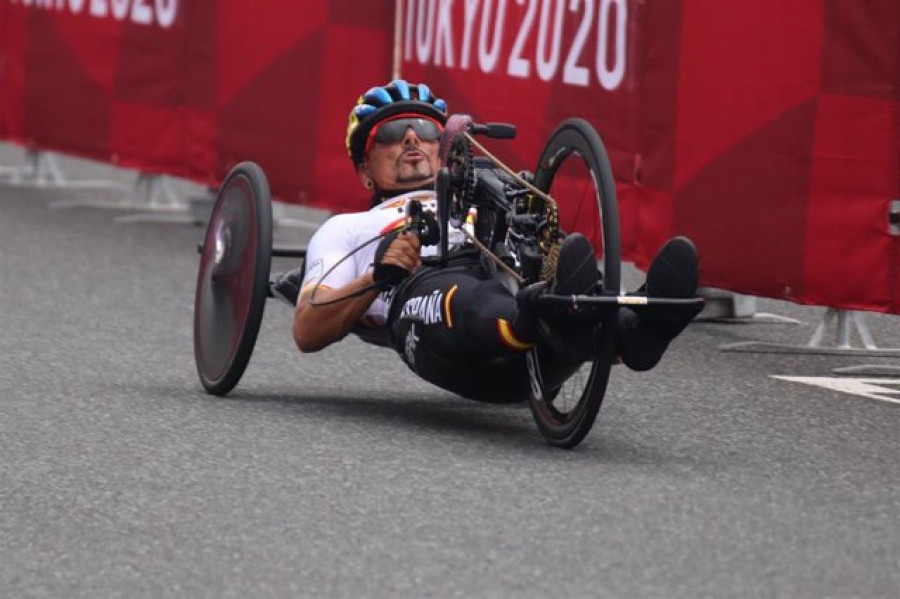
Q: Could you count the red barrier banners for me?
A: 2